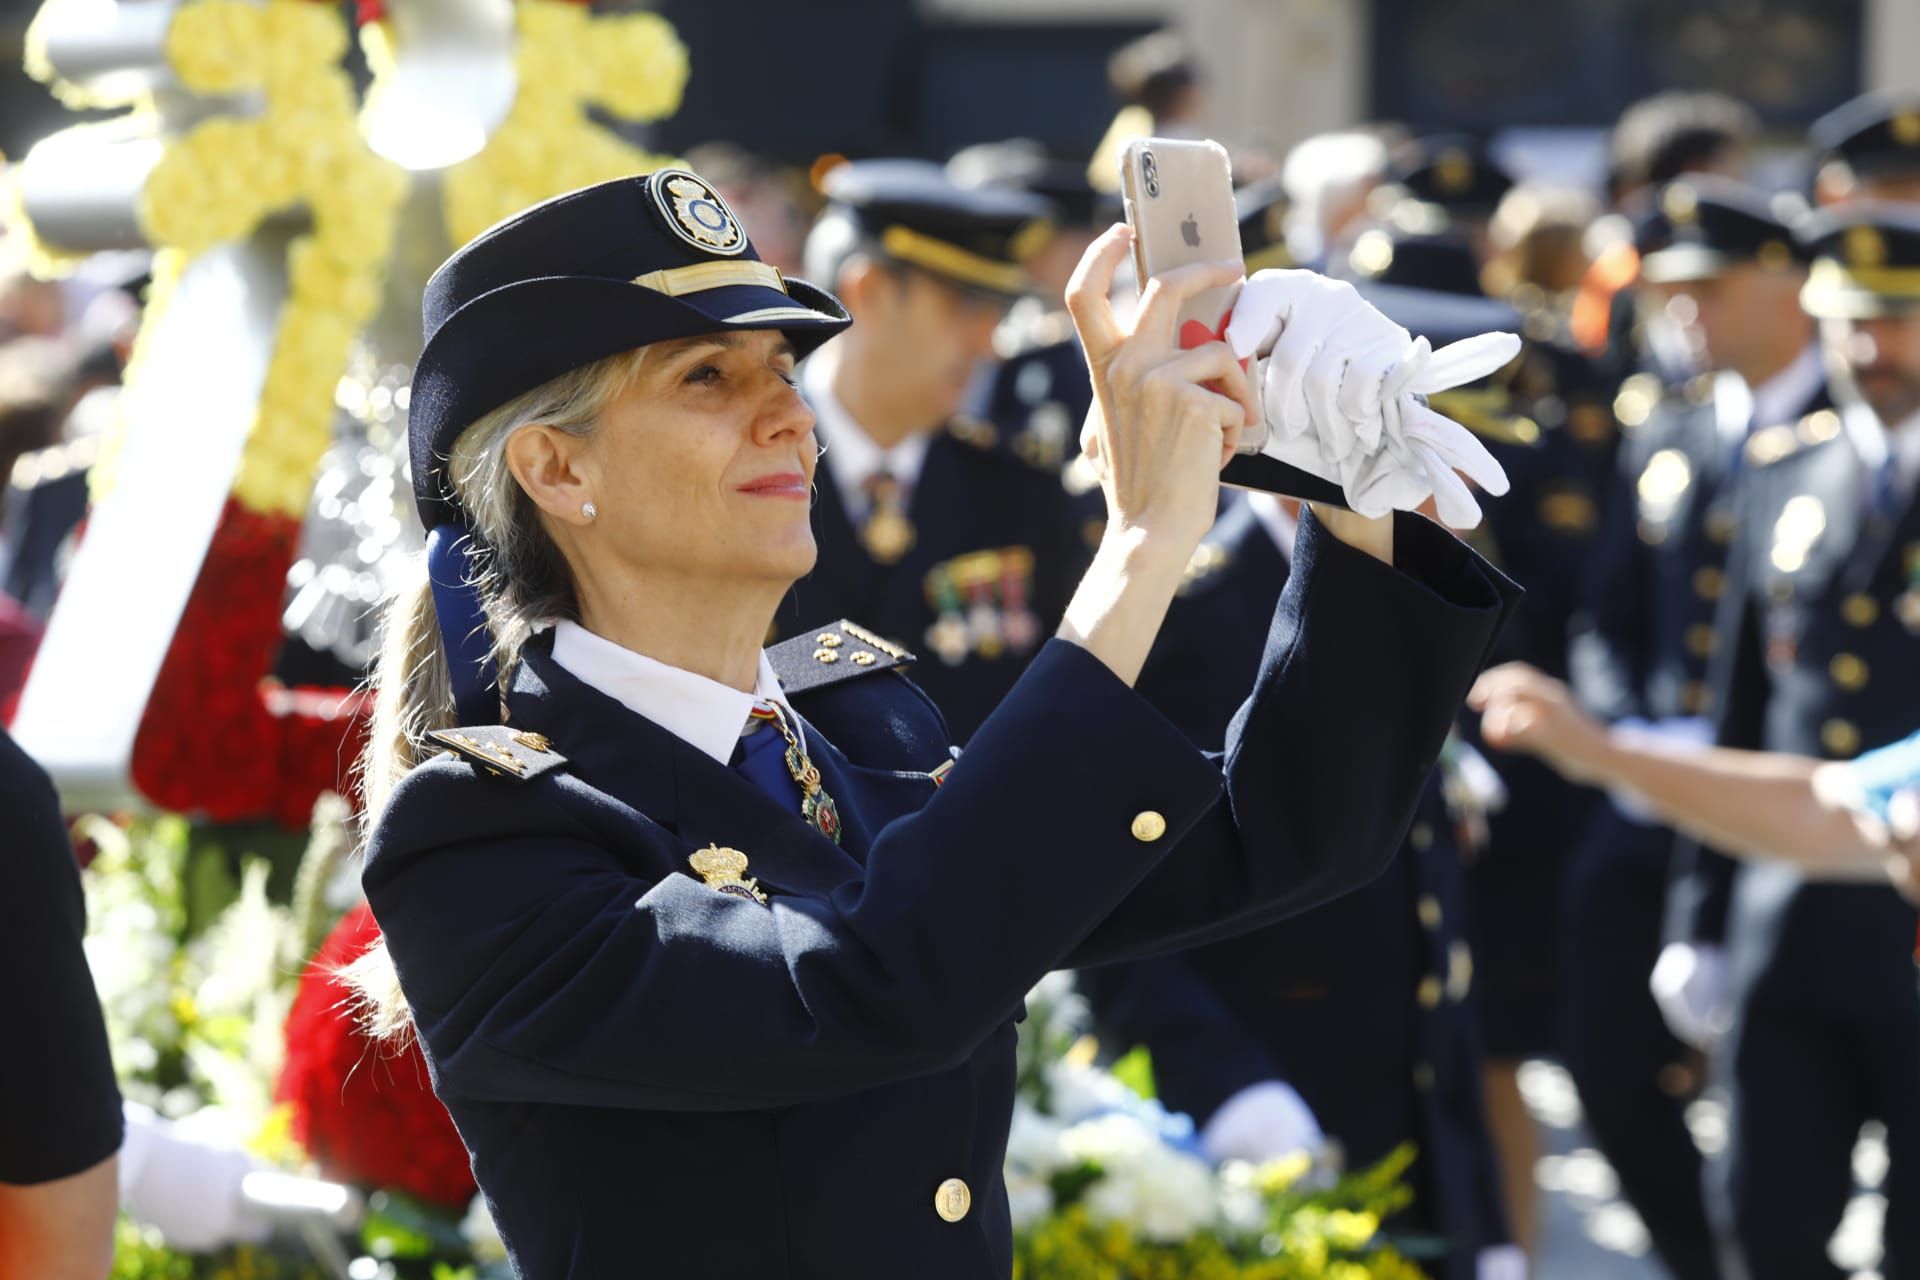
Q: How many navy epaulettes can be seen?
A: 2